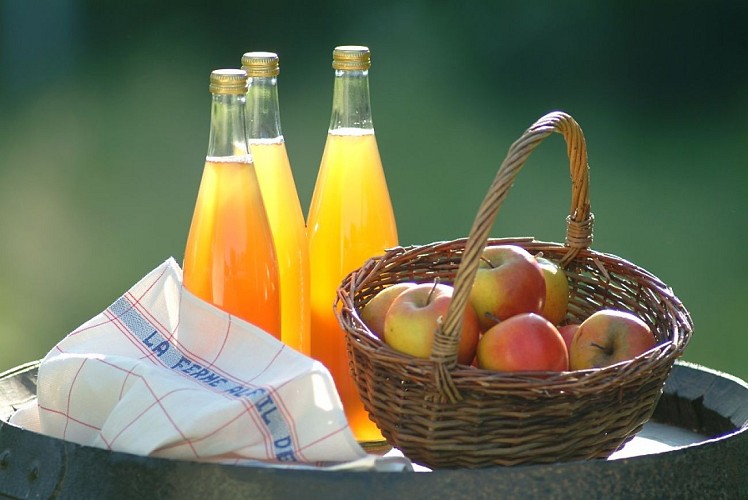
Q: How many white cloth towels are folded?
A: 1